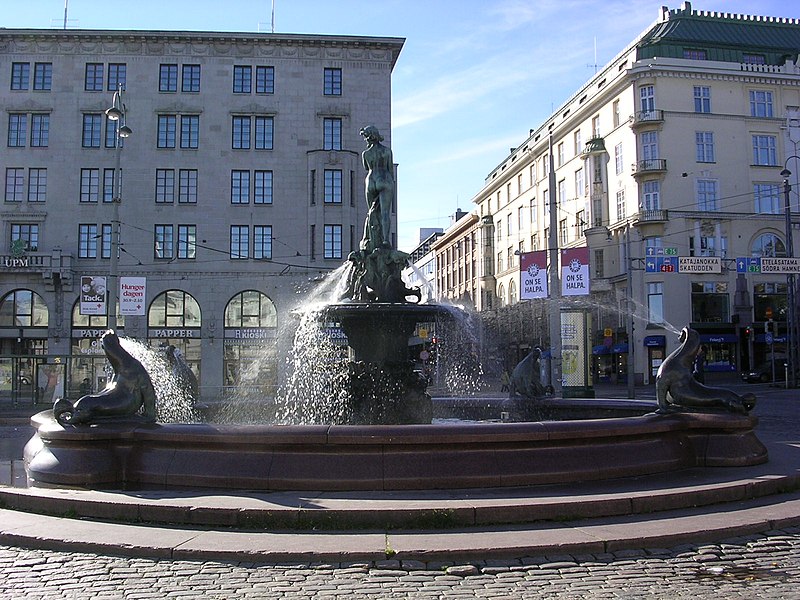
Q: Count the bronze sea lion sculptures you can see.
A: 4